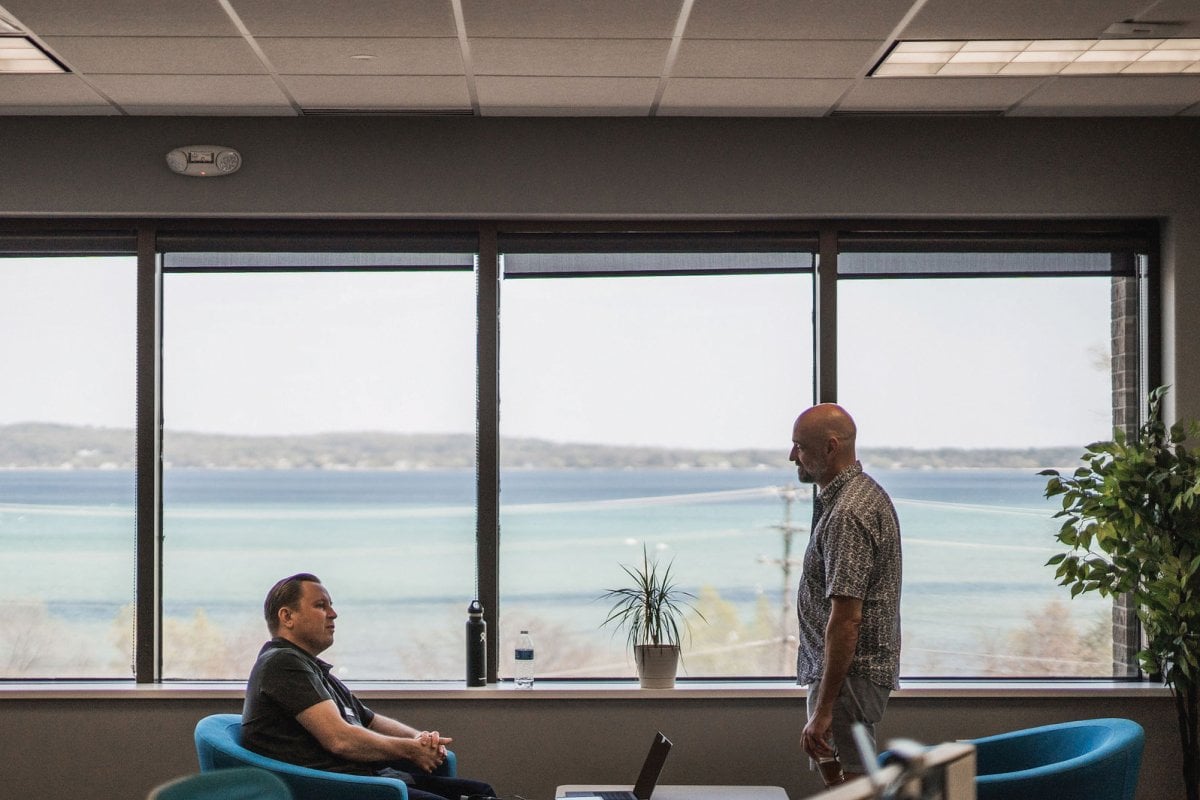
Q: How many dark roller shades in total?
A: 4